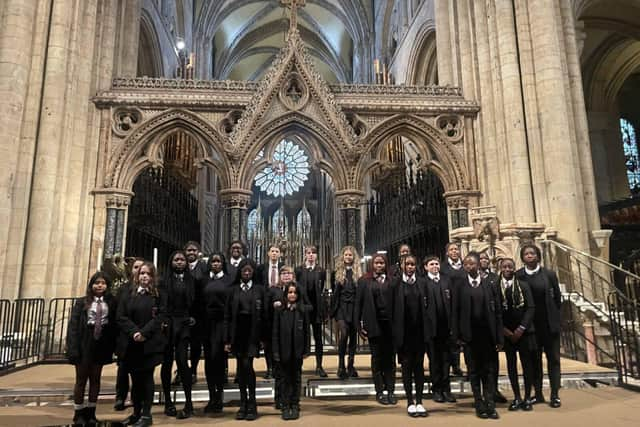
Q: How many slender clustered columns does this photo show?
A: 4